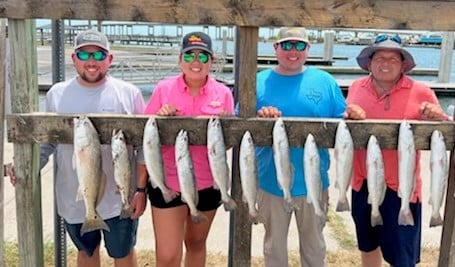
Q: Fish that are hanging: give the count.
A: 12